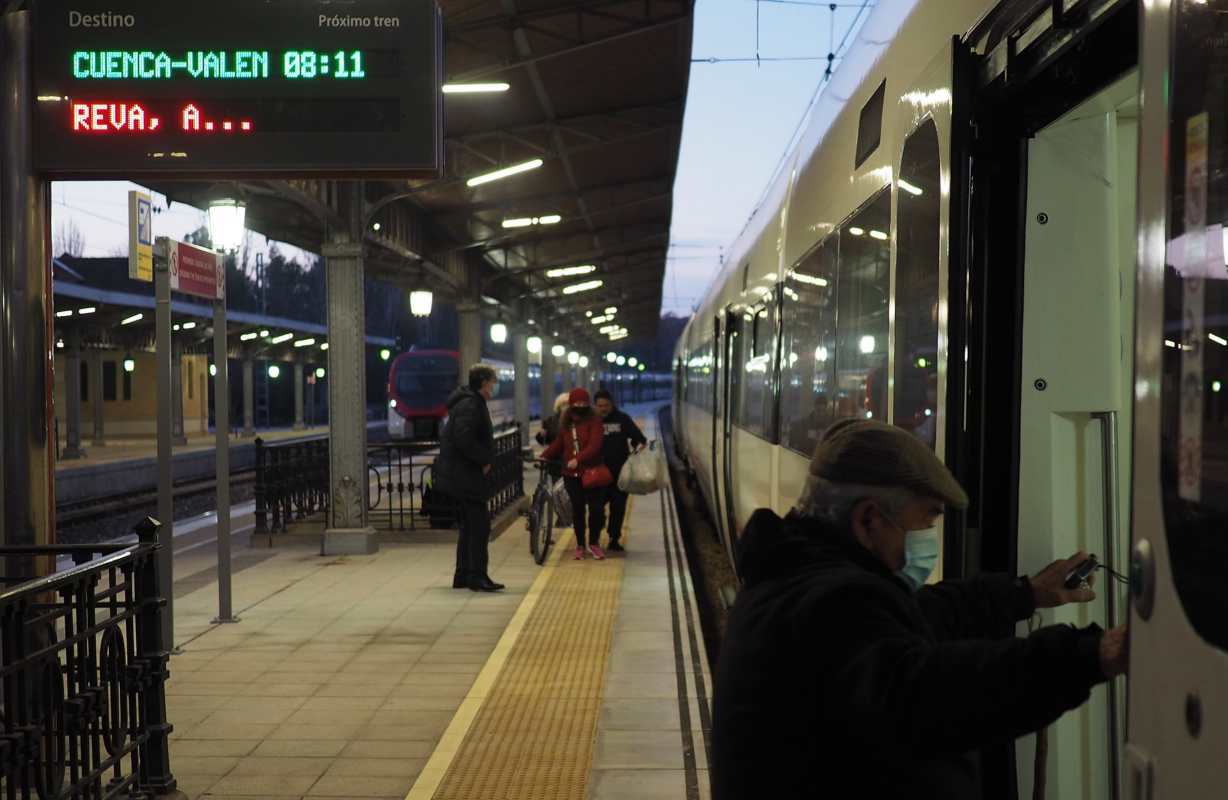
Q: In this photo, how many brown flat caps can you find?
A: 1